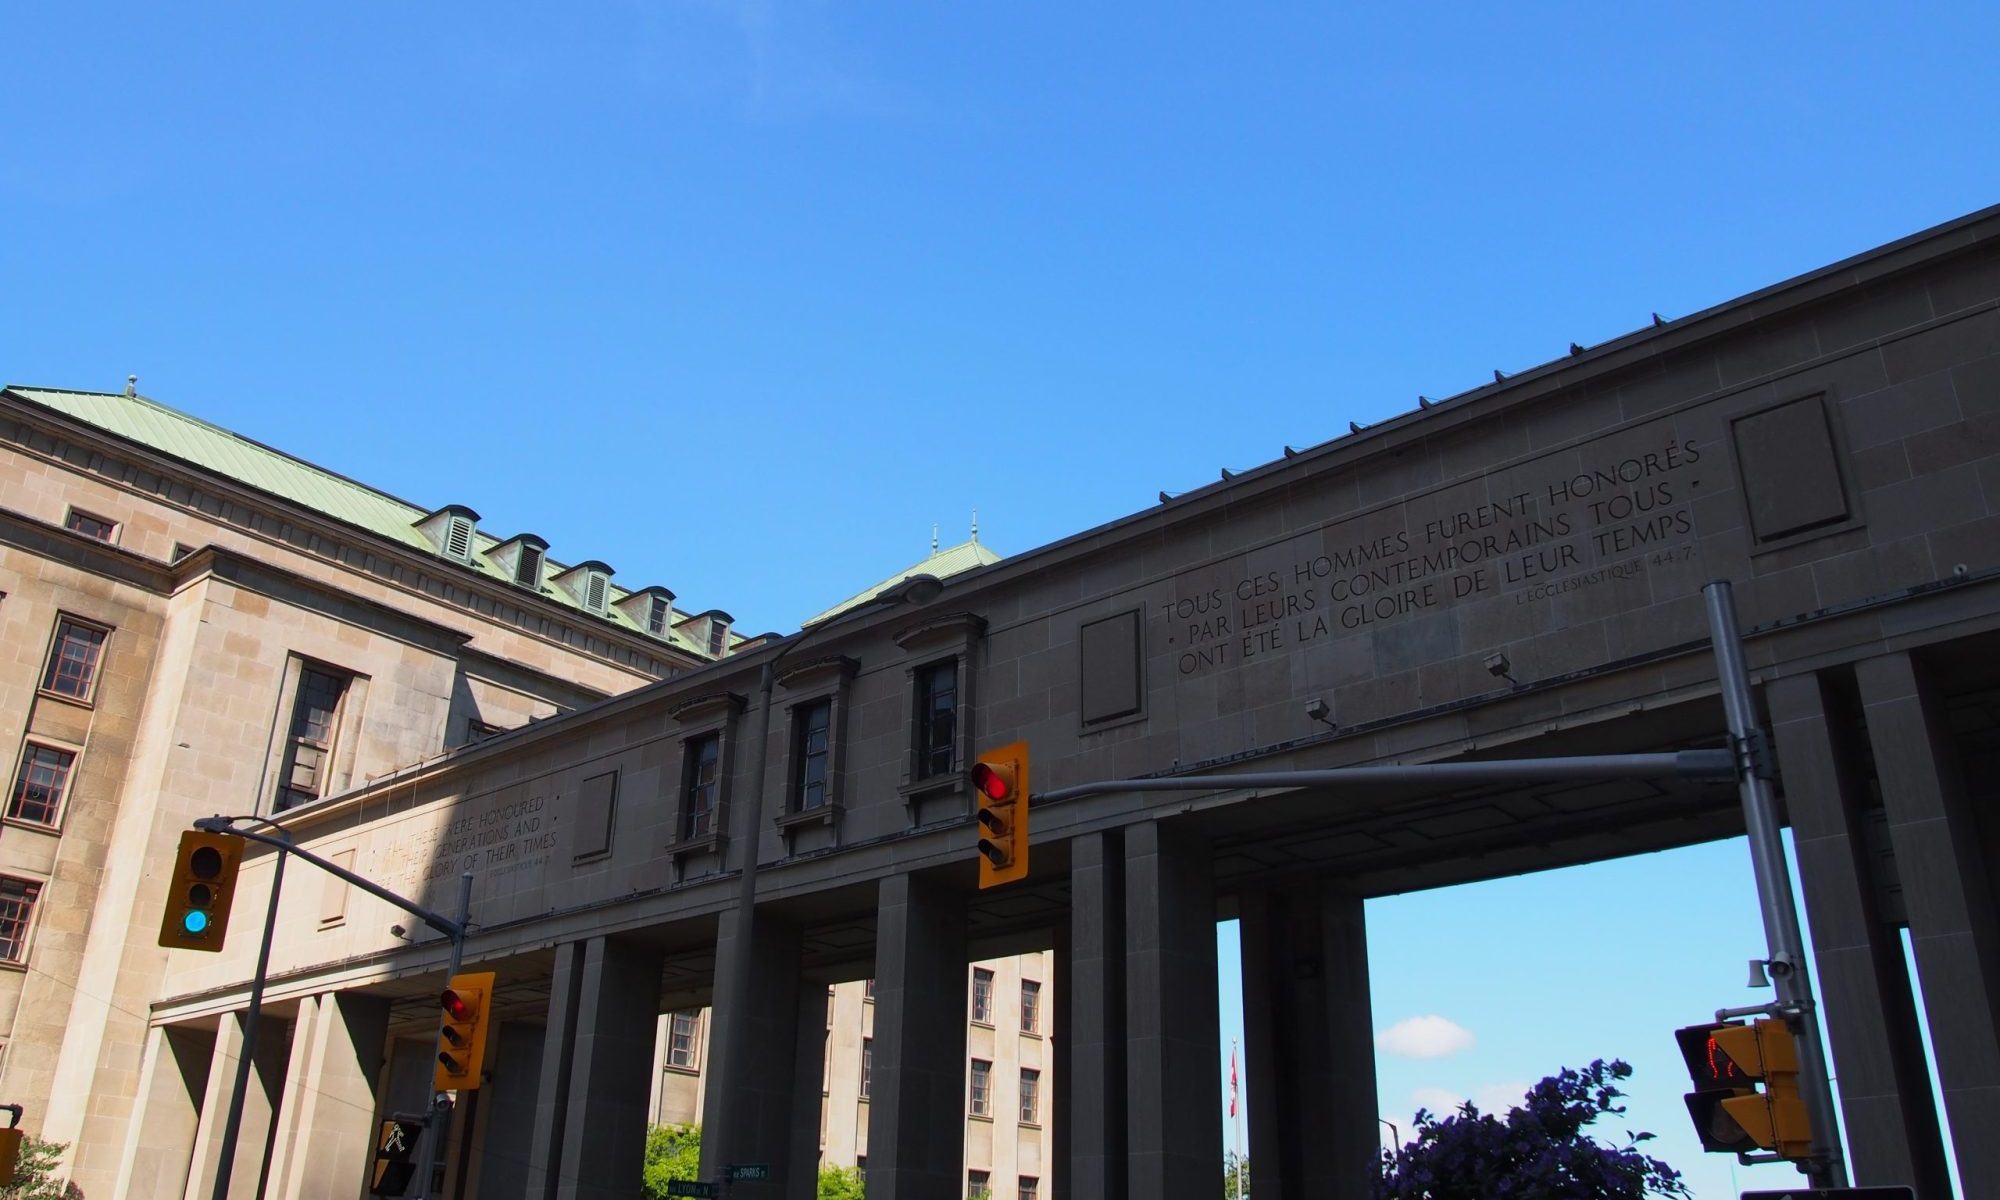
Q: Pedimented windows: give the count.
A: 3